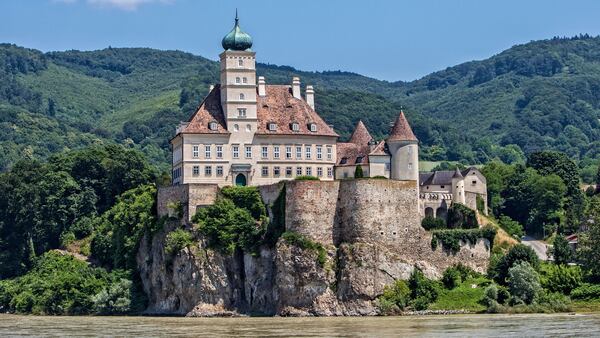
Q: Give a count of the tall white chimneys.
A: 3